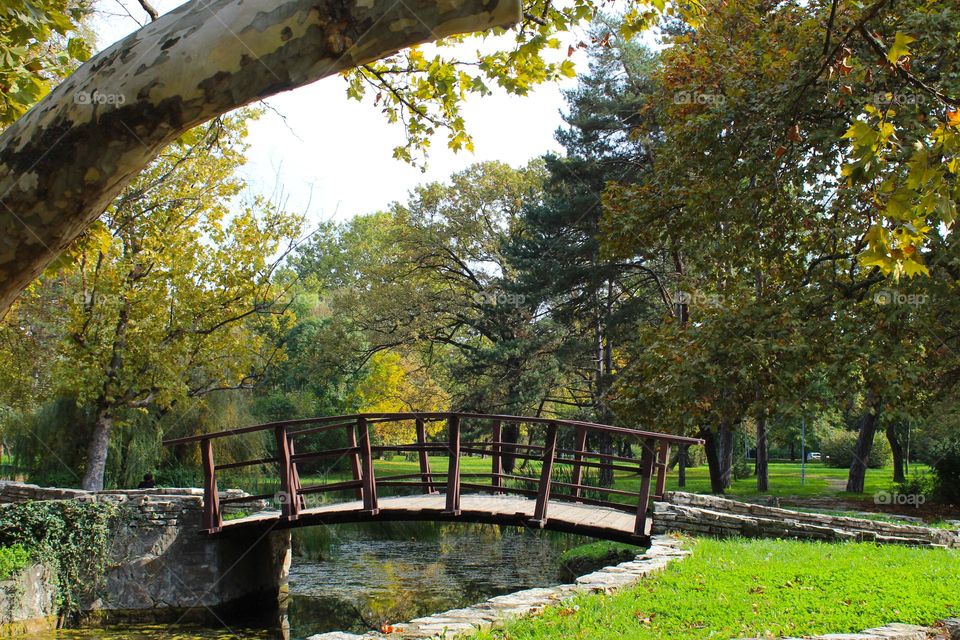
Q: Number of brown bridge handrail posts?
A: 12